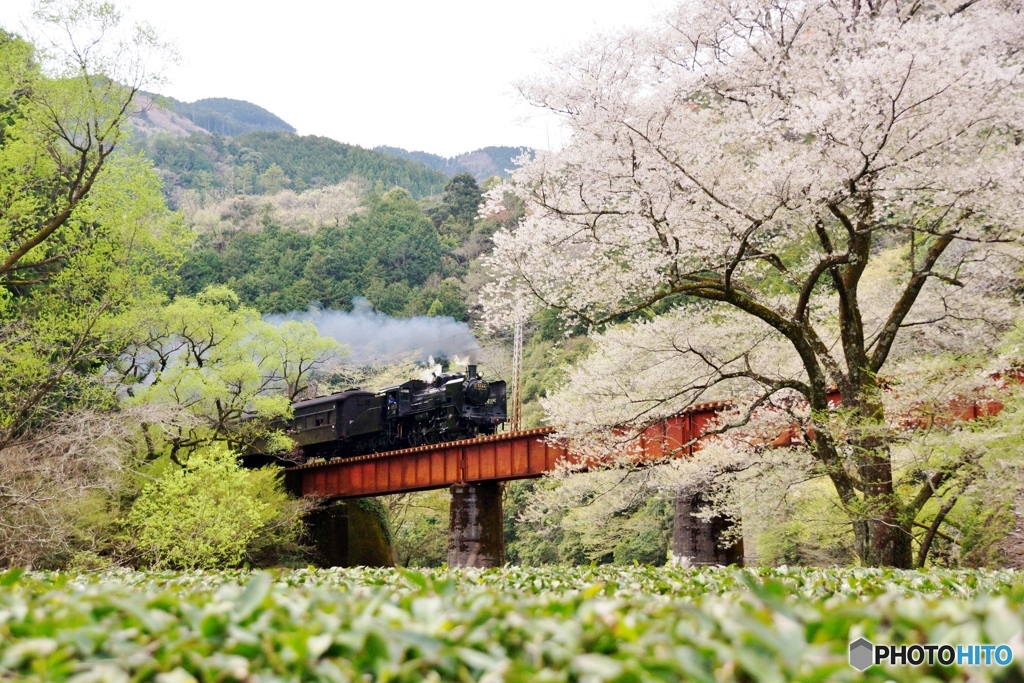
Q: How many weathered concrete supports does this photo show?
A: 3